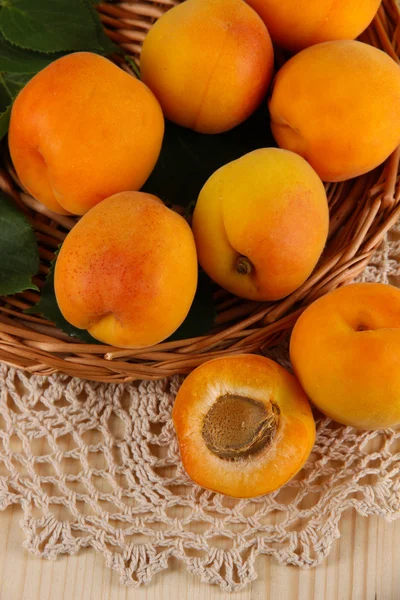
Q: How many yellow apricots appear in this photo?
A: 8